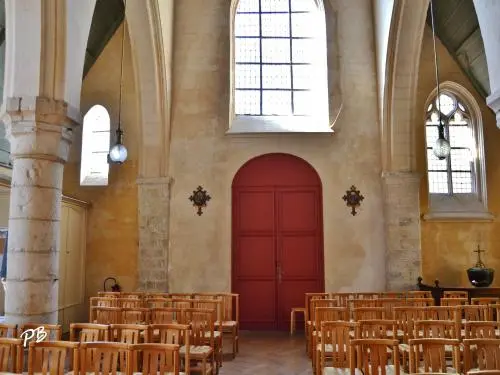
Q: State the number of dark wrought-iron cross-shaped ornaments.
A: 2